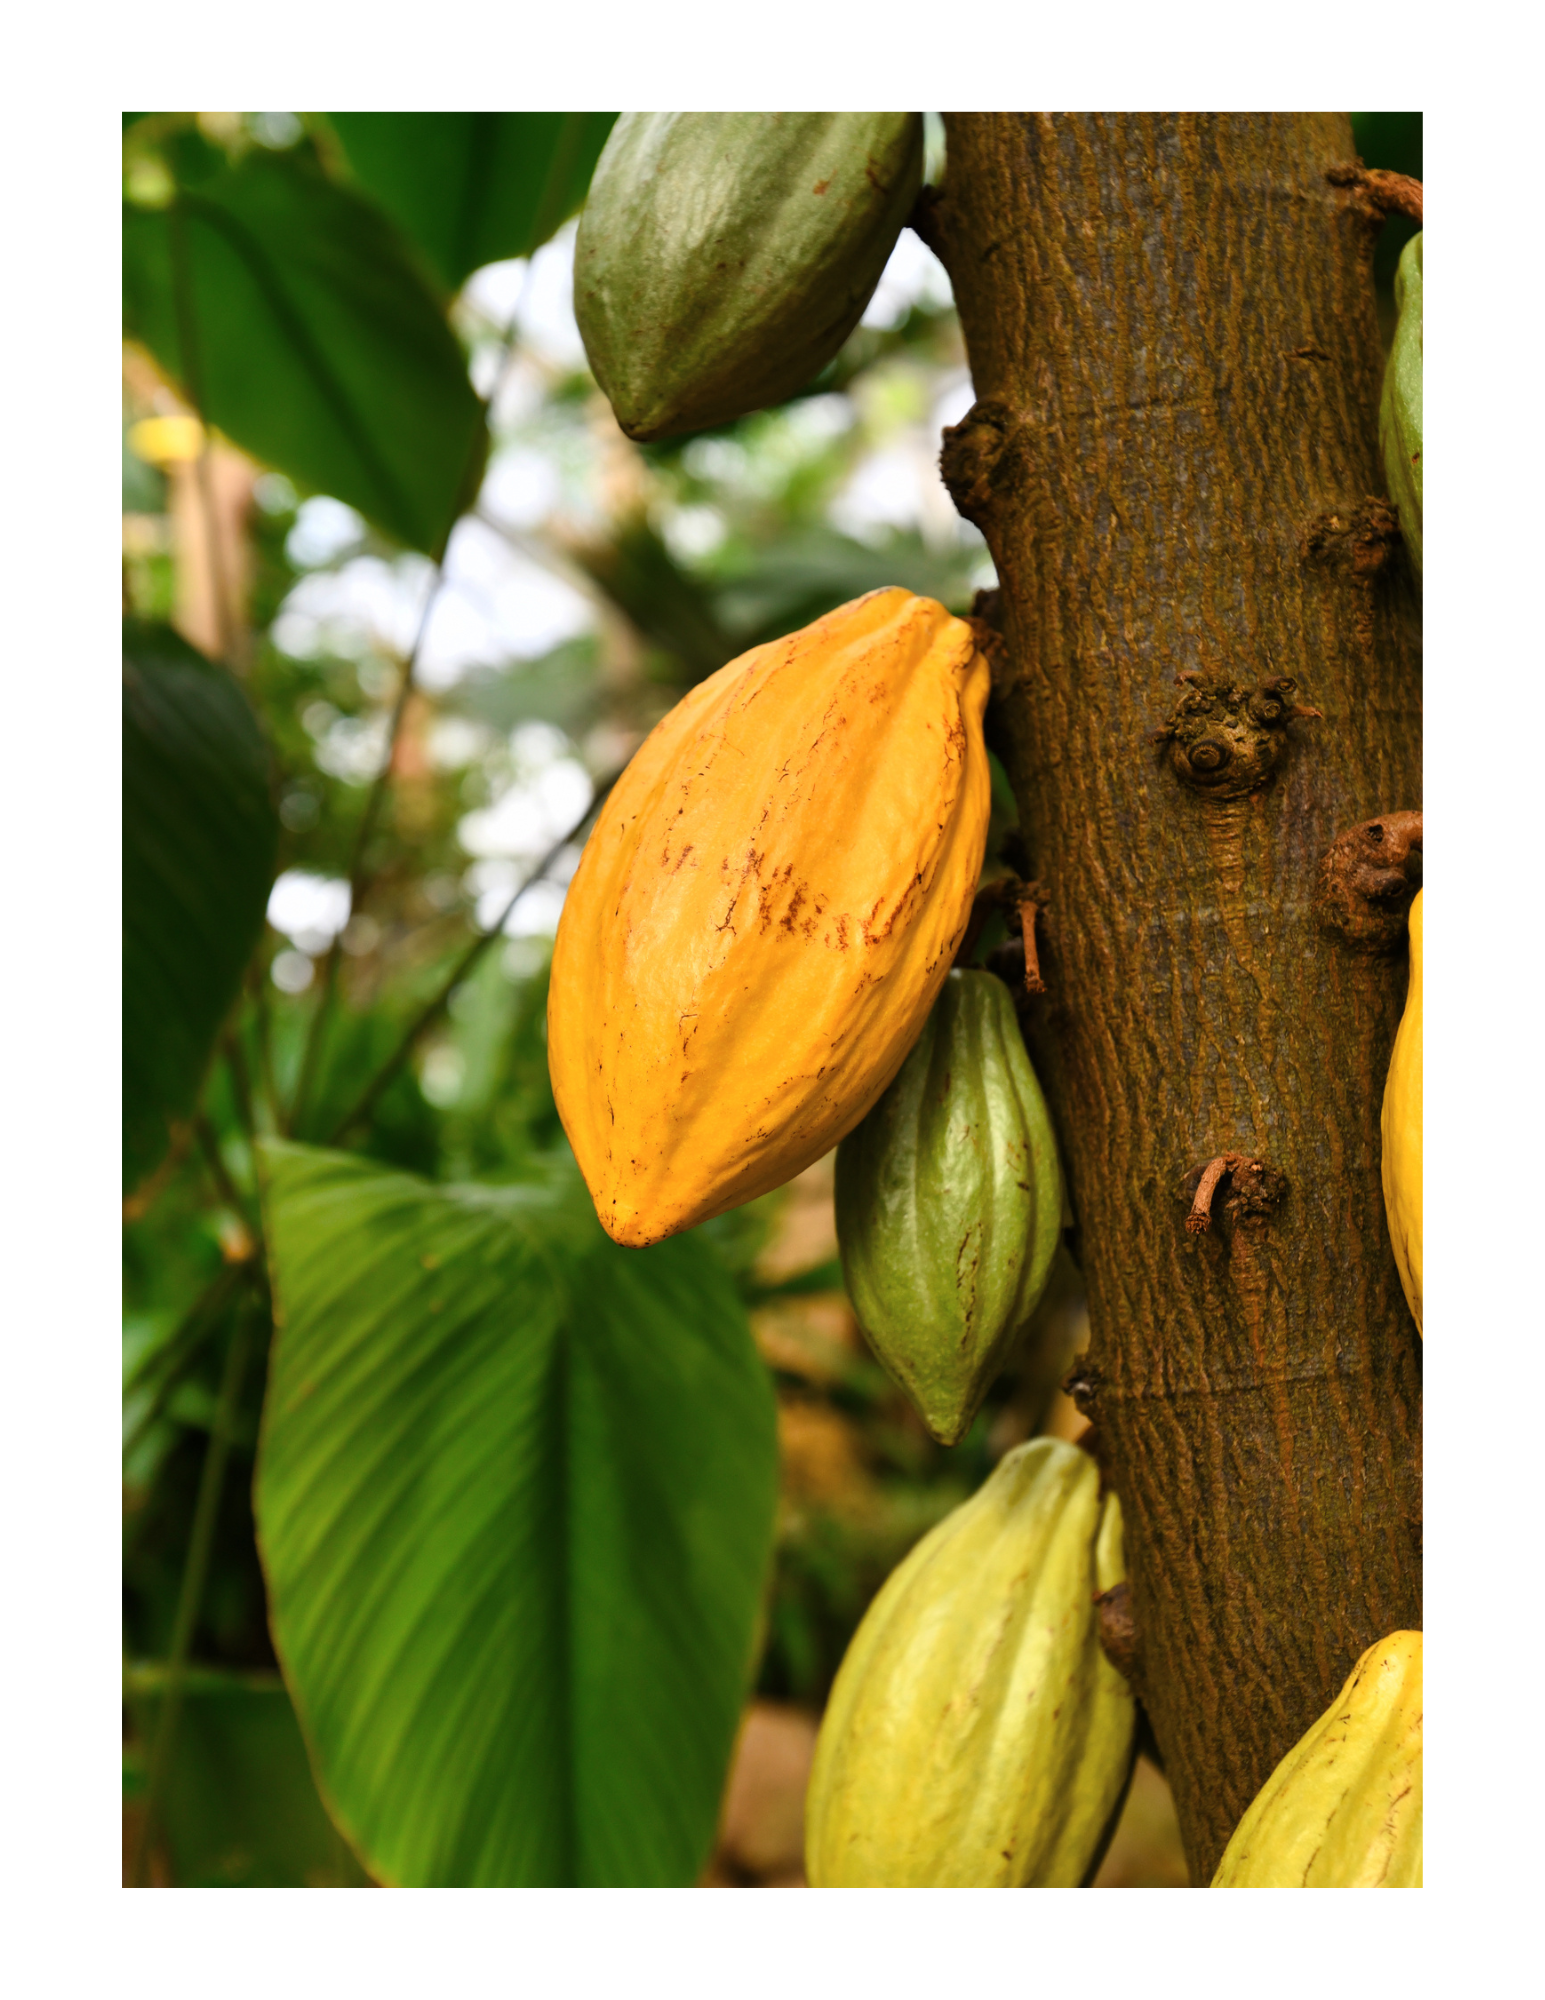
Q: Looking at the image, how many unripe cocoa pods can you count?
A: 3